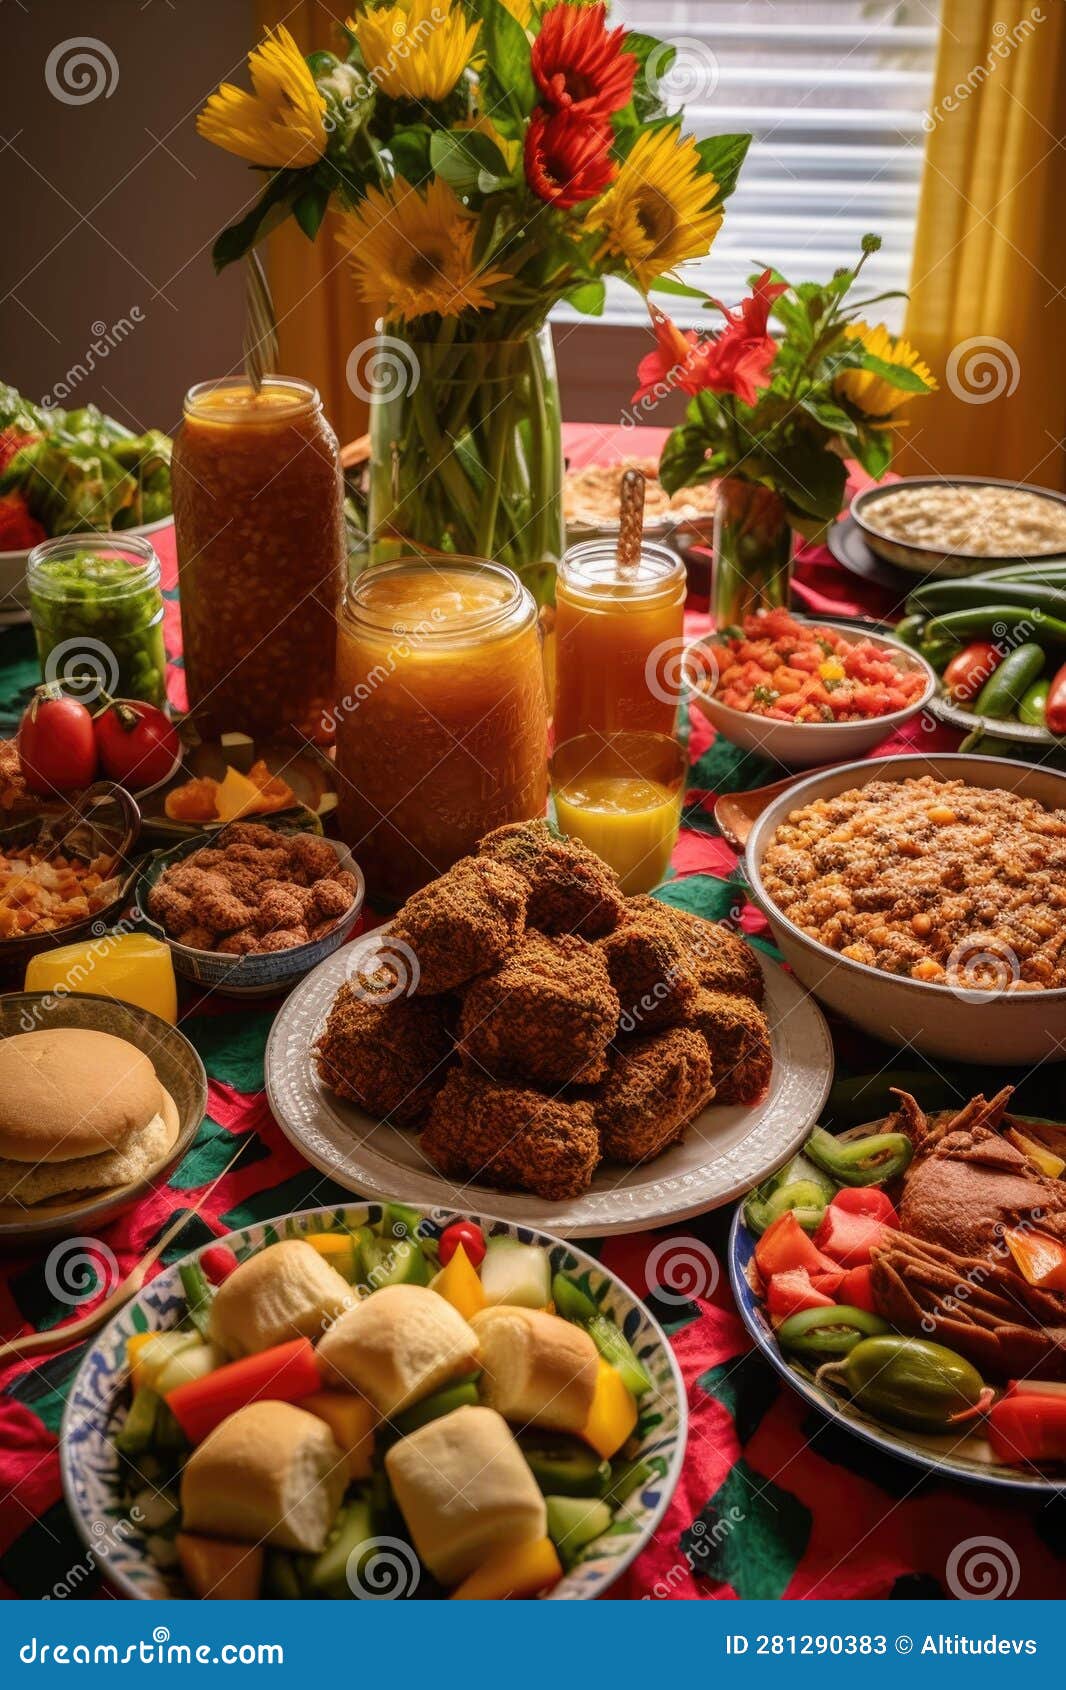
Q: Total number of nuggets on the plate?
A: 9